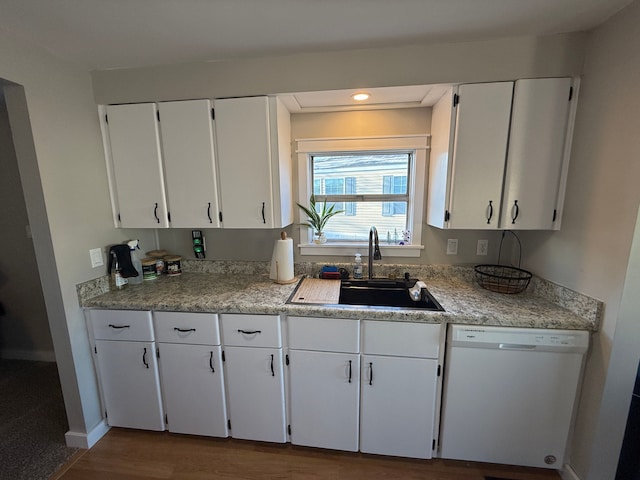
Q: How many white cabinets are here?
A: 10